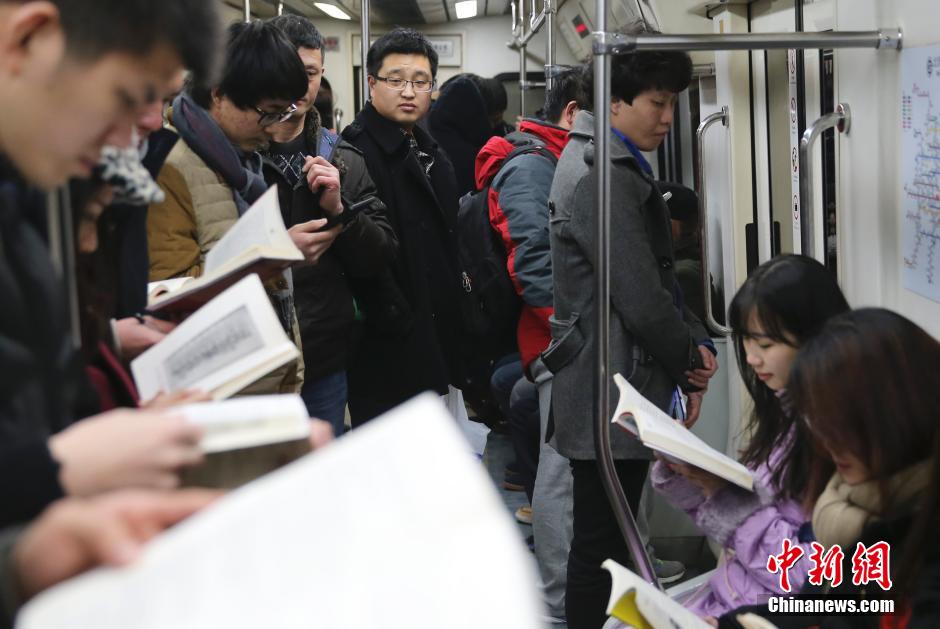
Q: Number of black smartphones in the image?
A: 1